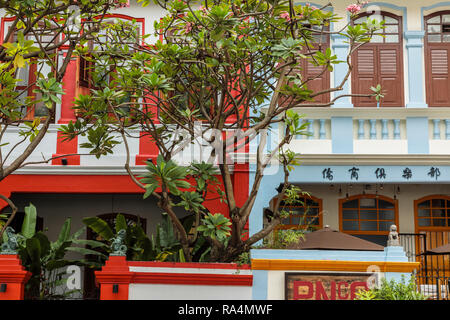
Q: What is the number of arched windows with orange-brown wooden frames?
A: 3